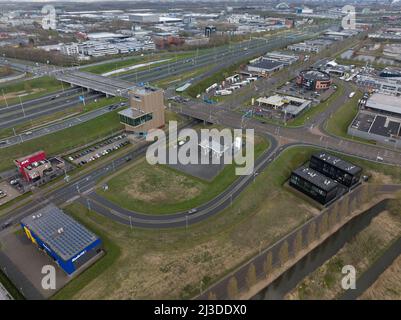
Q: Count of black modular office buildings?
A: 2